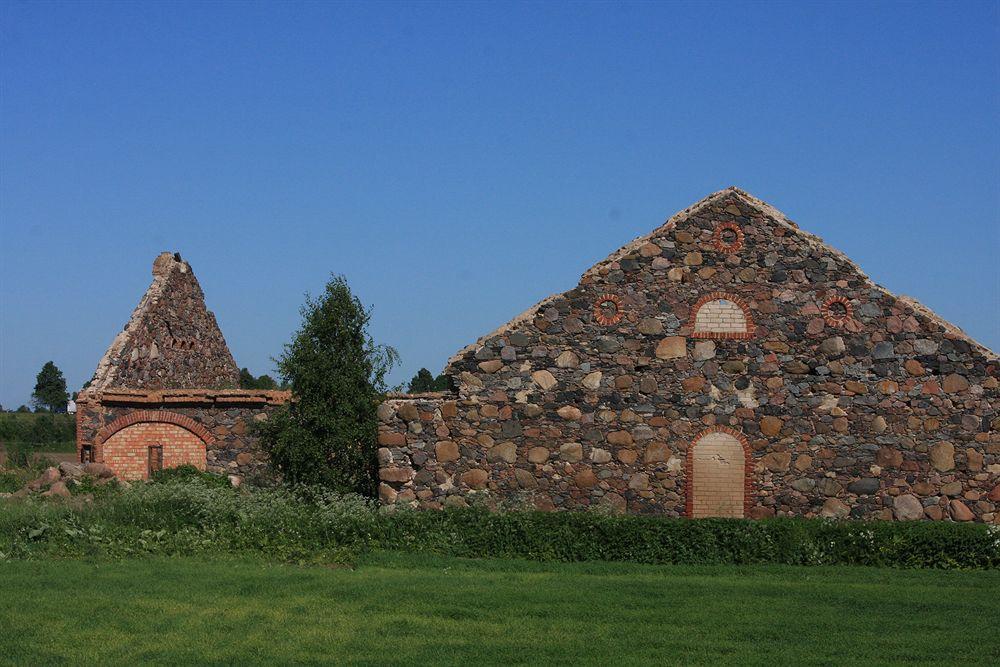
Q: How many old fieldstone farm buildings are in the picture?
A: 2